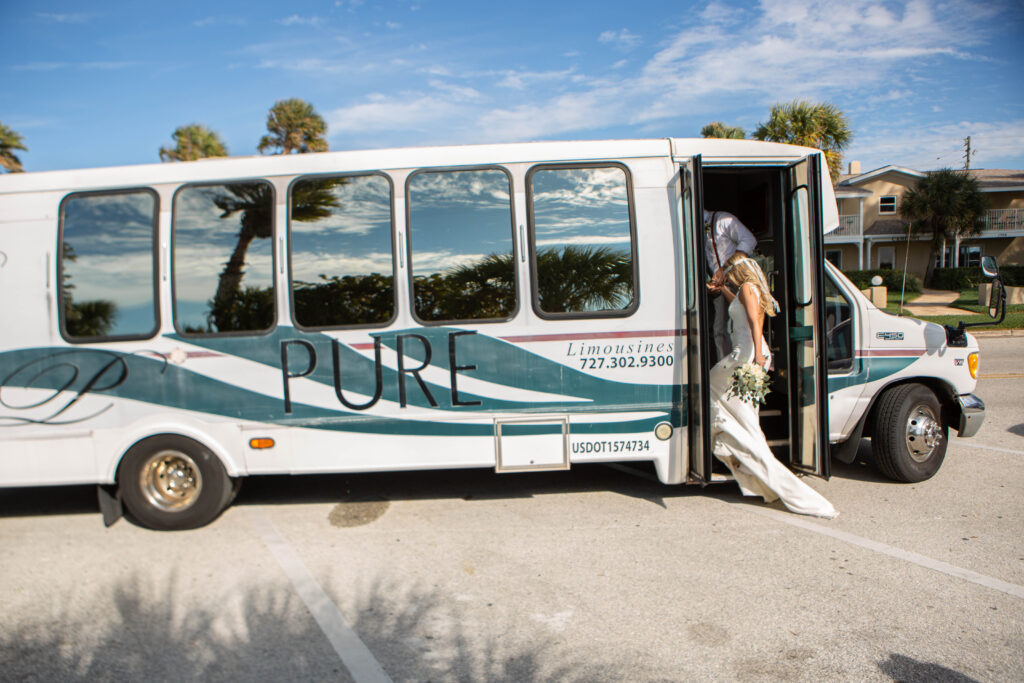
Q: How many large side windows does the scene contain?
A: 5